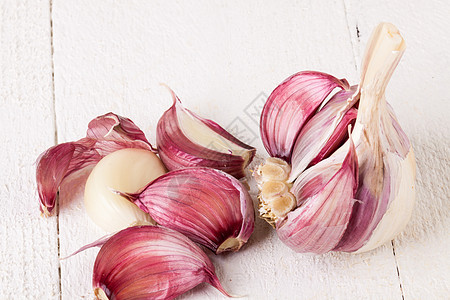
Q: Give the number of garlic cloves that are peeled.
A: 1